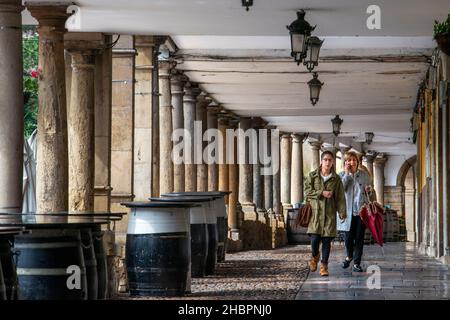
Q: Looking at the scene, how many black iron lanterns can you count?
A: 6